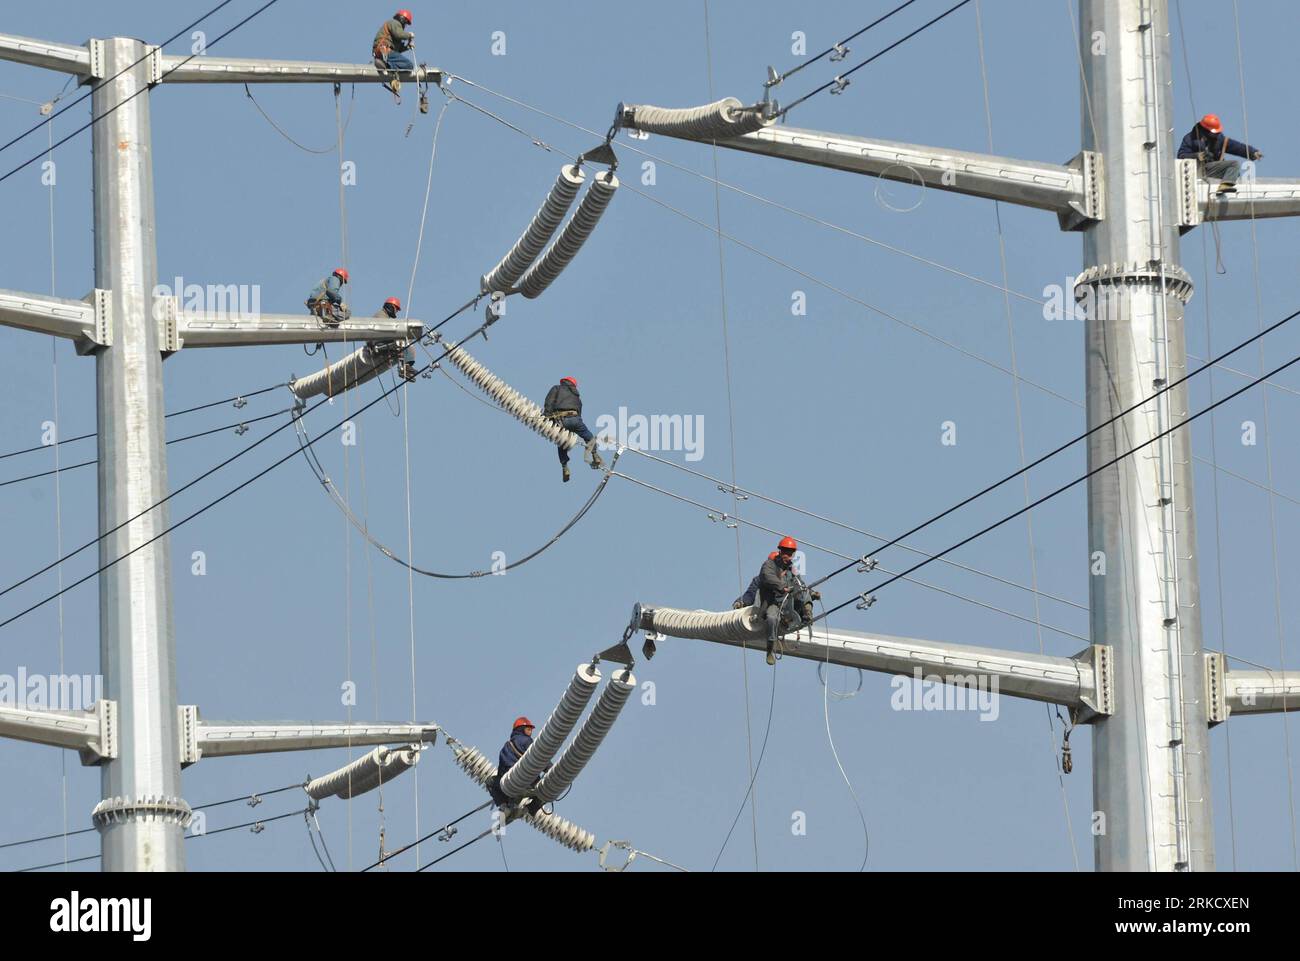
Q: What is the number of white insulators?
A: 14